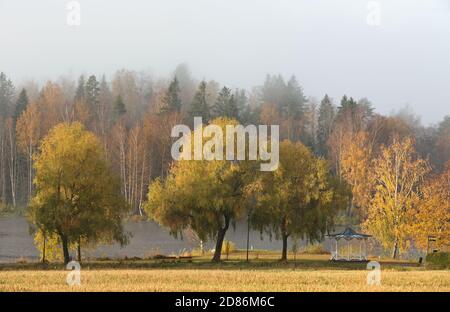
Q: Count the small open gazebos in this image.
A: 1